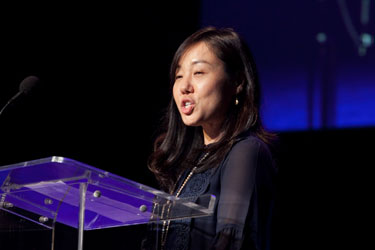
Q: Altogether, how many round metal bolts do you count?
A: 5